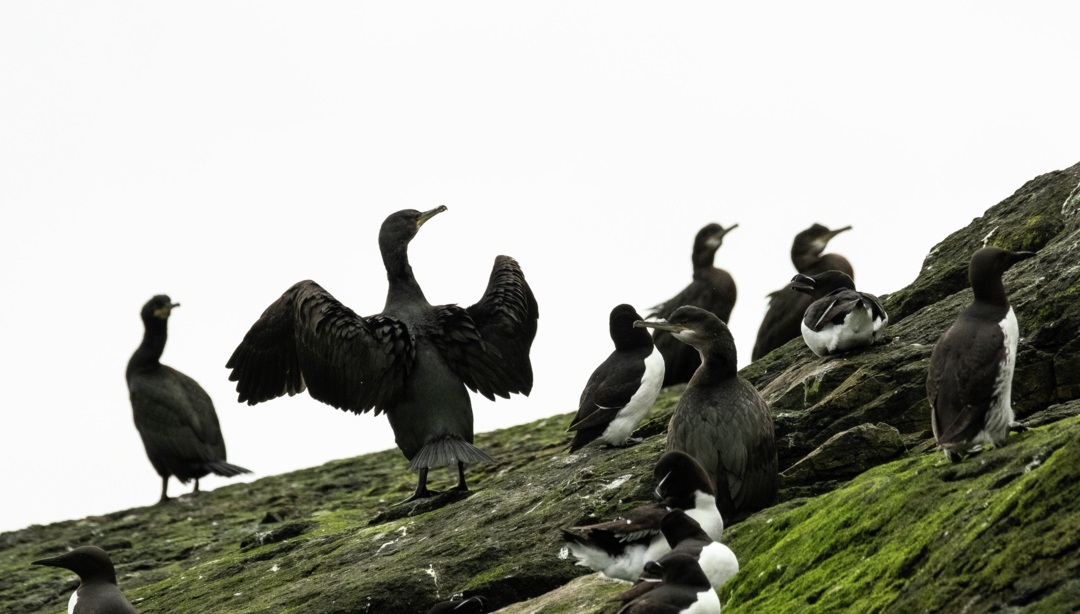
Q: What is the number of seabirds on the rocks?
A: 12